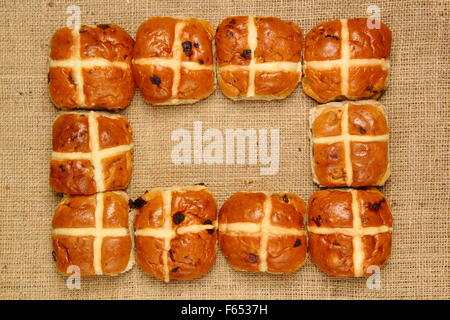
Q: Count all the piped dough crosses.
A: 10